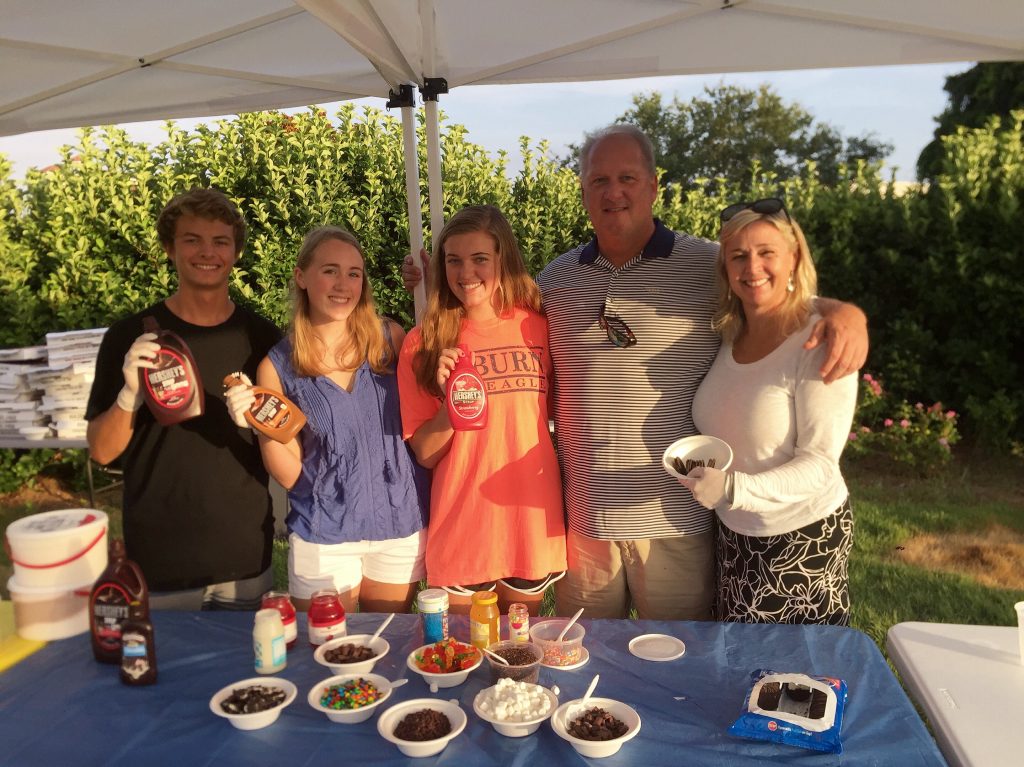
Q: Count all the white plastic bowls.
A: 8